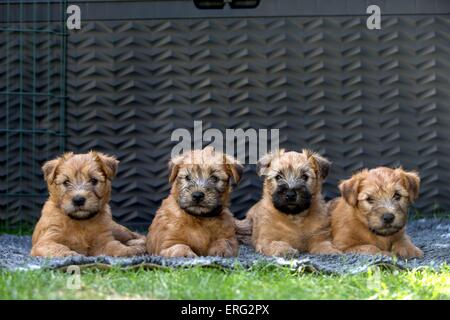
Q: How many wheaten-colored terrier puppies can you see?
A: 4